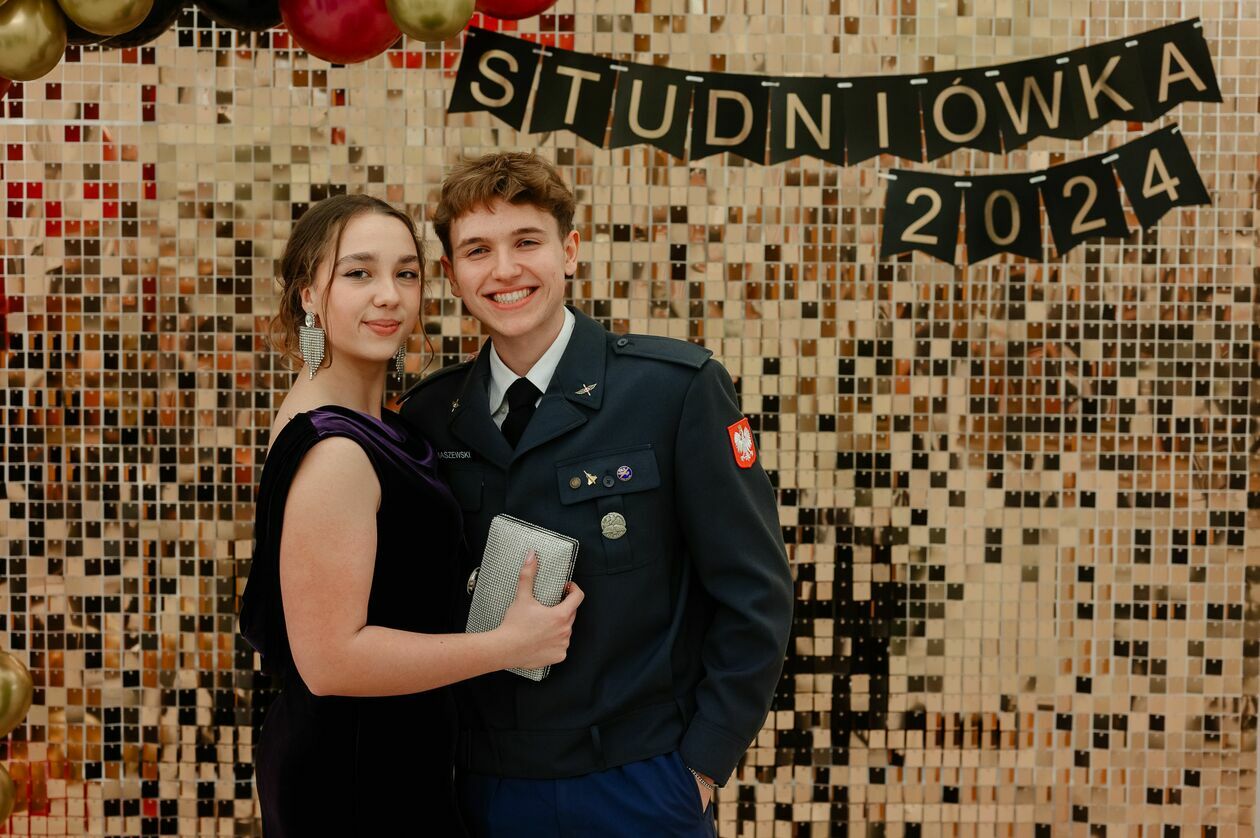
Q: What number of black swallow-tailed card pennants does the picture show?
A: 14